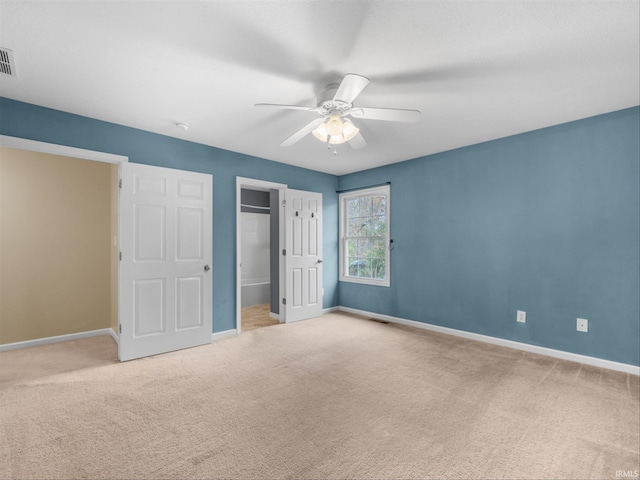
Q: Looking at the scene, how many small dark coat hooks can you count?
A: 2